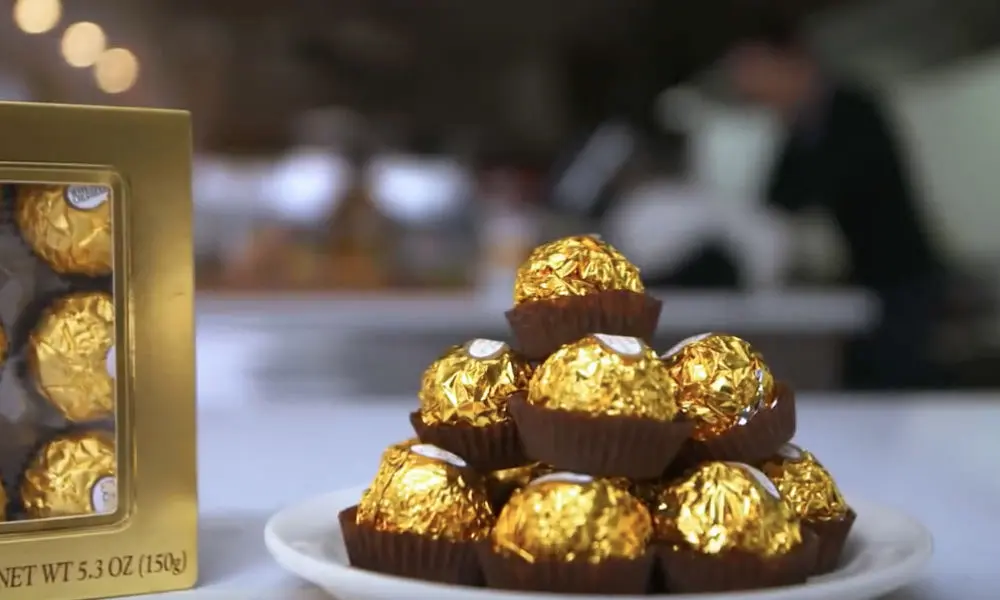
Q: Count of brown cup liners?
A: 8